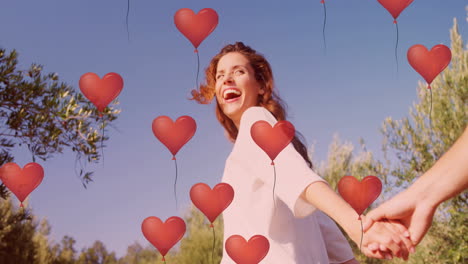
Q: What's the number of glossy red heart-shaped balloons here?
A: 11